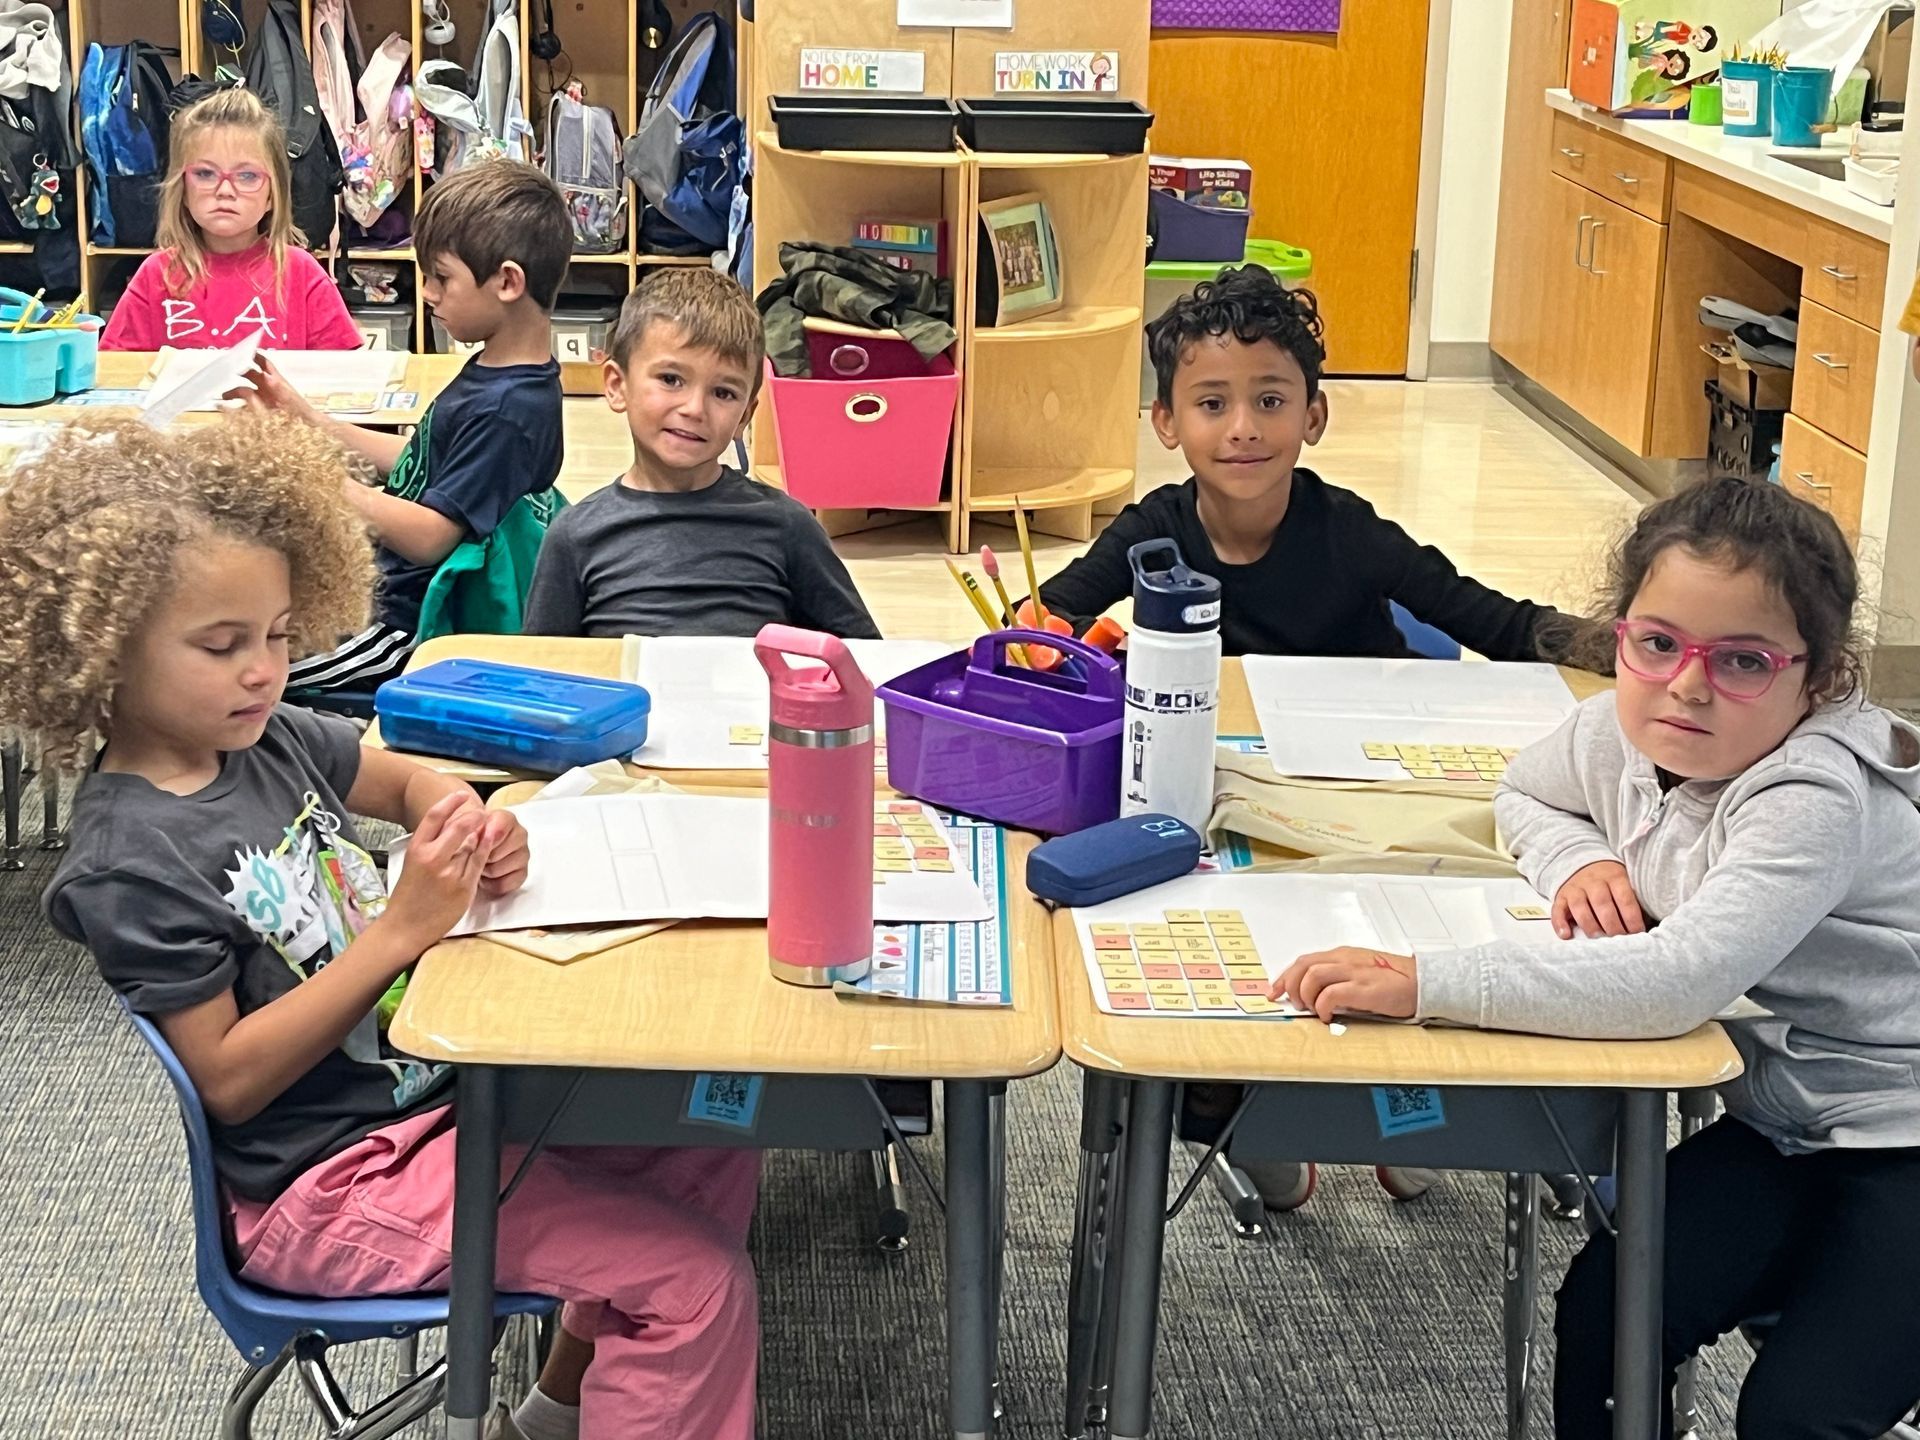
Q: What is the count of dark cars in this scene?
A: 0